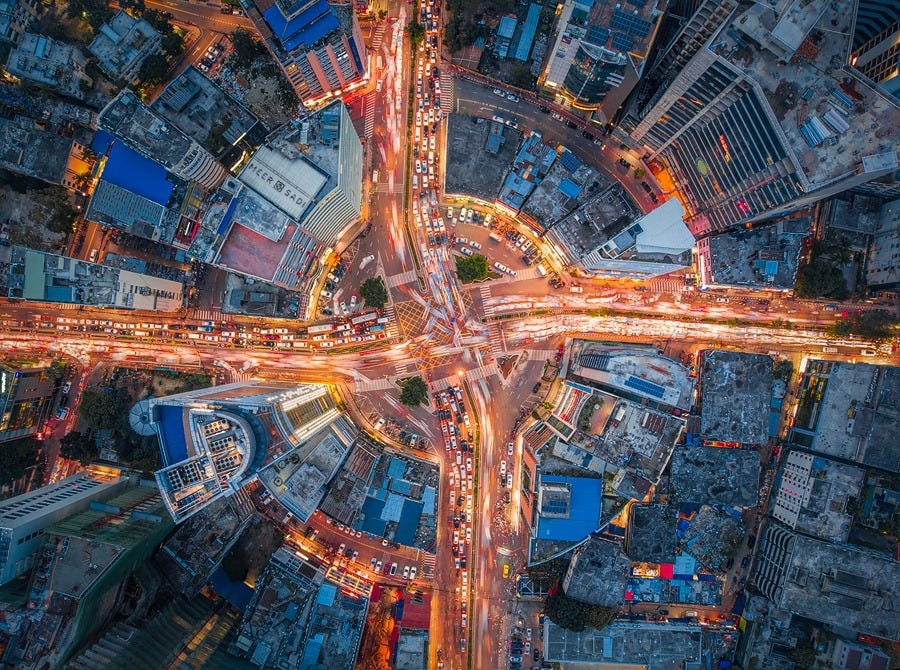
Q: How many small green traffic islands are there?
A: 3